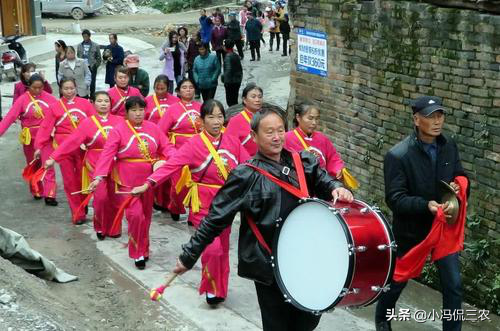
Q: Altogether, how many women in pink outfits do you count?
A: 10